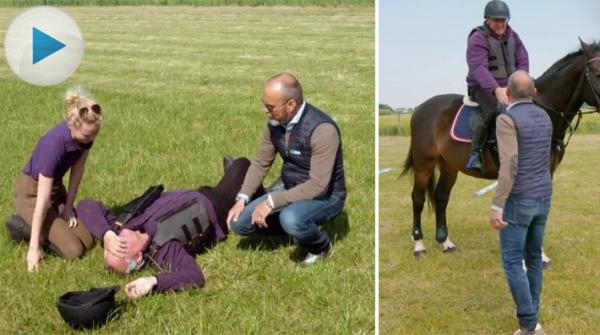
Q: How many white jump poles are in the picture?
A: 2